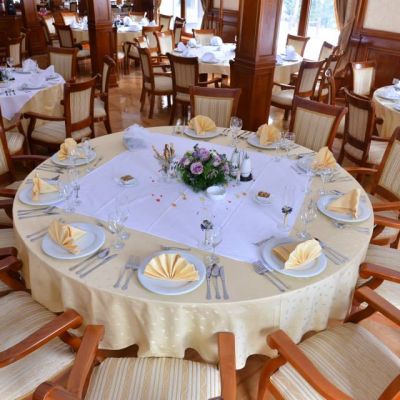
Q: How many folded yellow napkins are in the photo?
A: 9